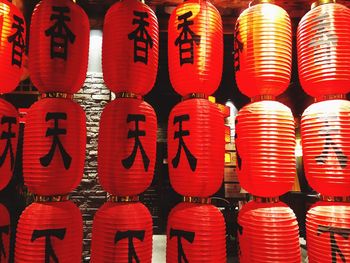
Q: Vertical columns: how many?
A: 6